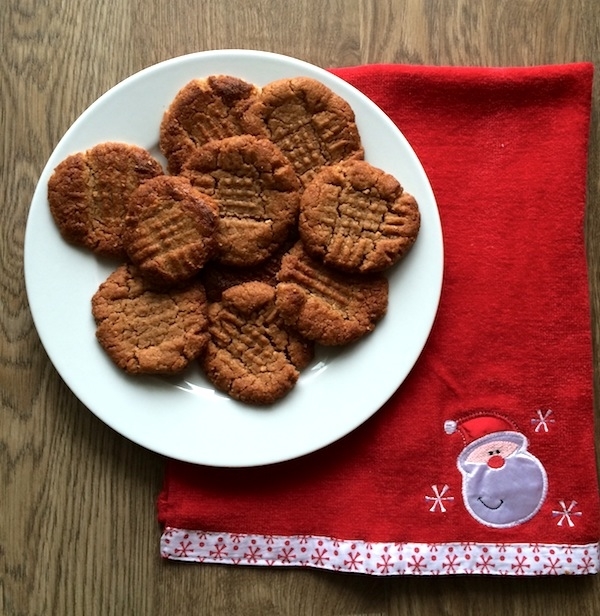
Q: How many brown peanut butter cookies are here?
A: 10